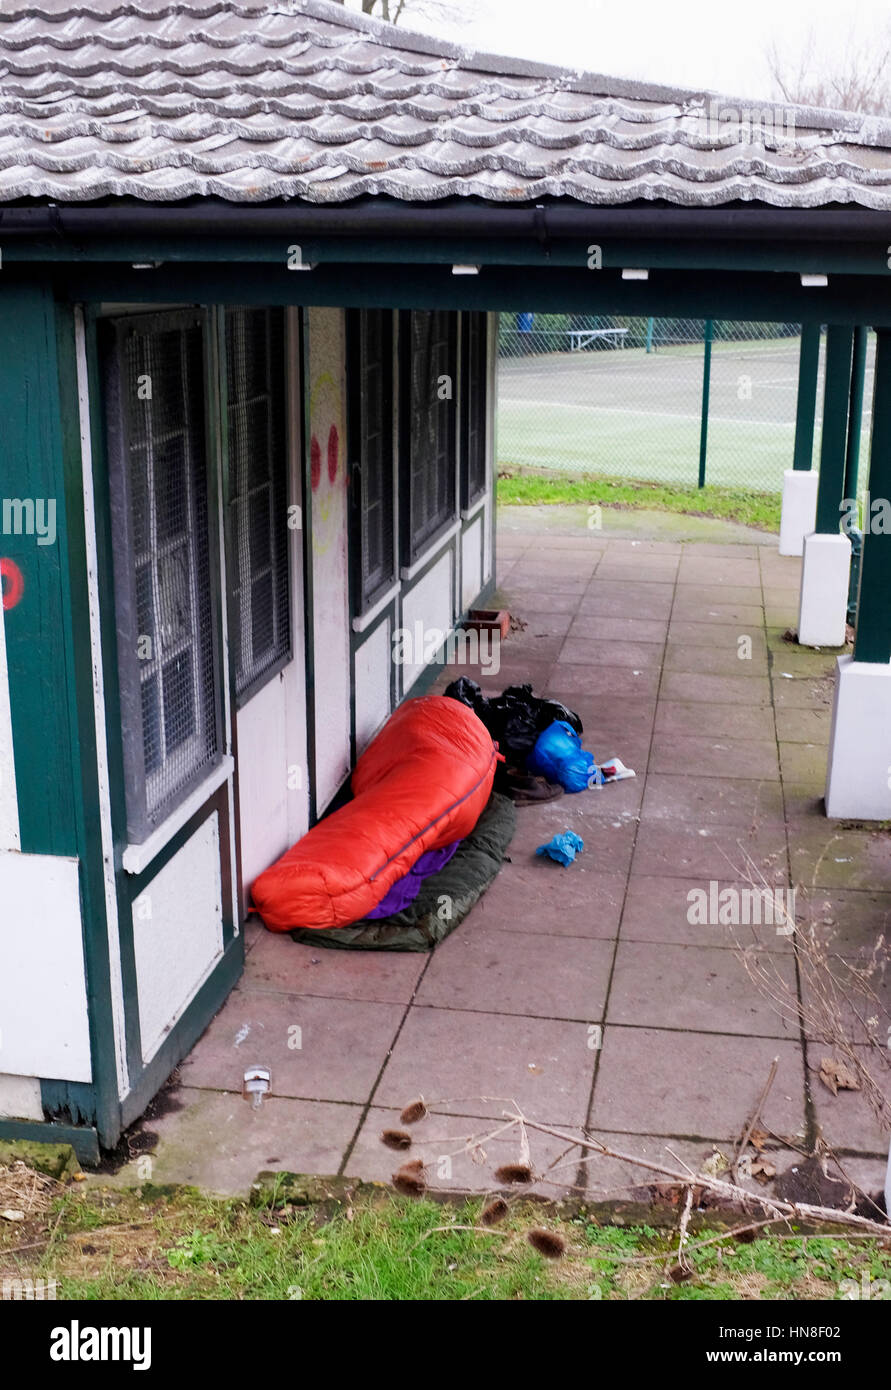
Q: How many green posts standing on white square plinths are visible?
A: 3